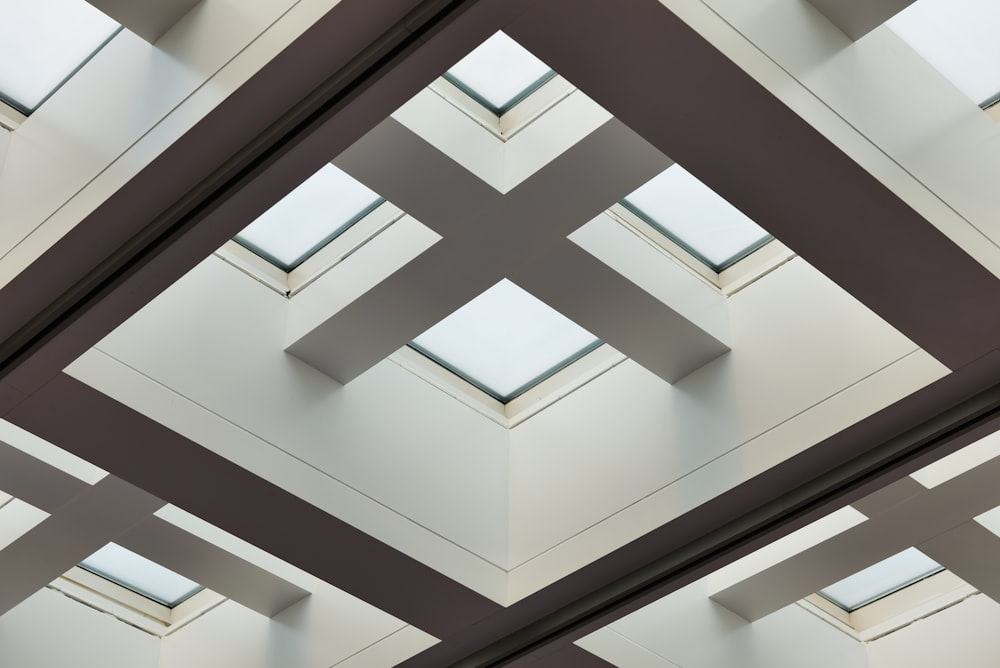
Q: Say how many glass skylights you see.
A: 8